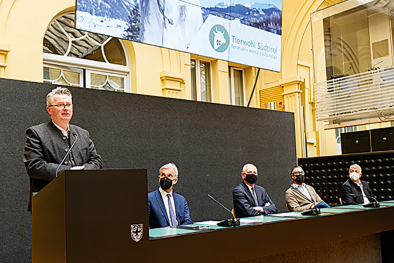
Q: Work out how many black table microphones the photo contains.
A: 3